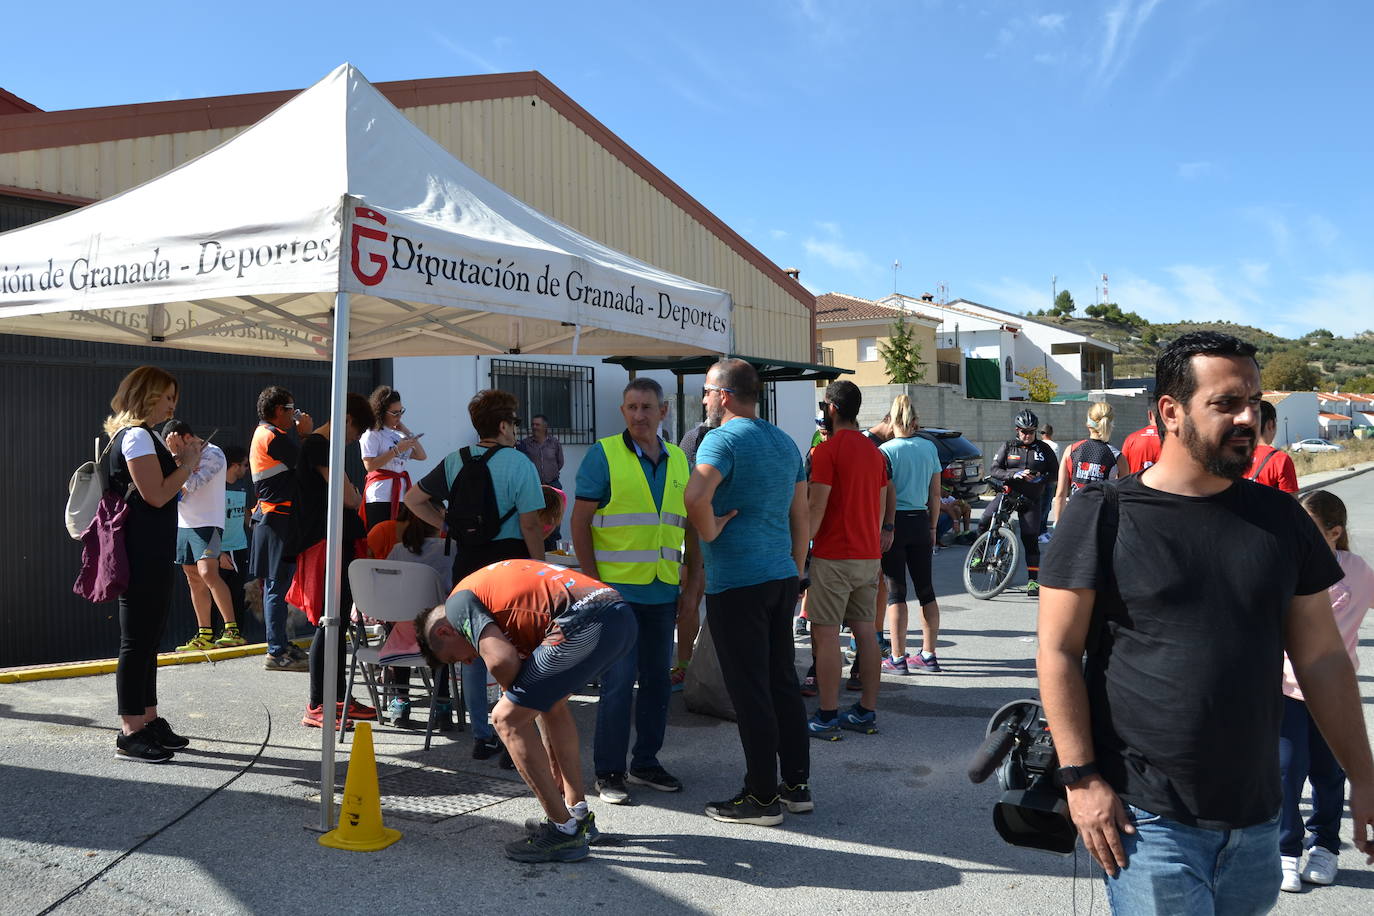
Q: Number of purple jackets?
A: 1